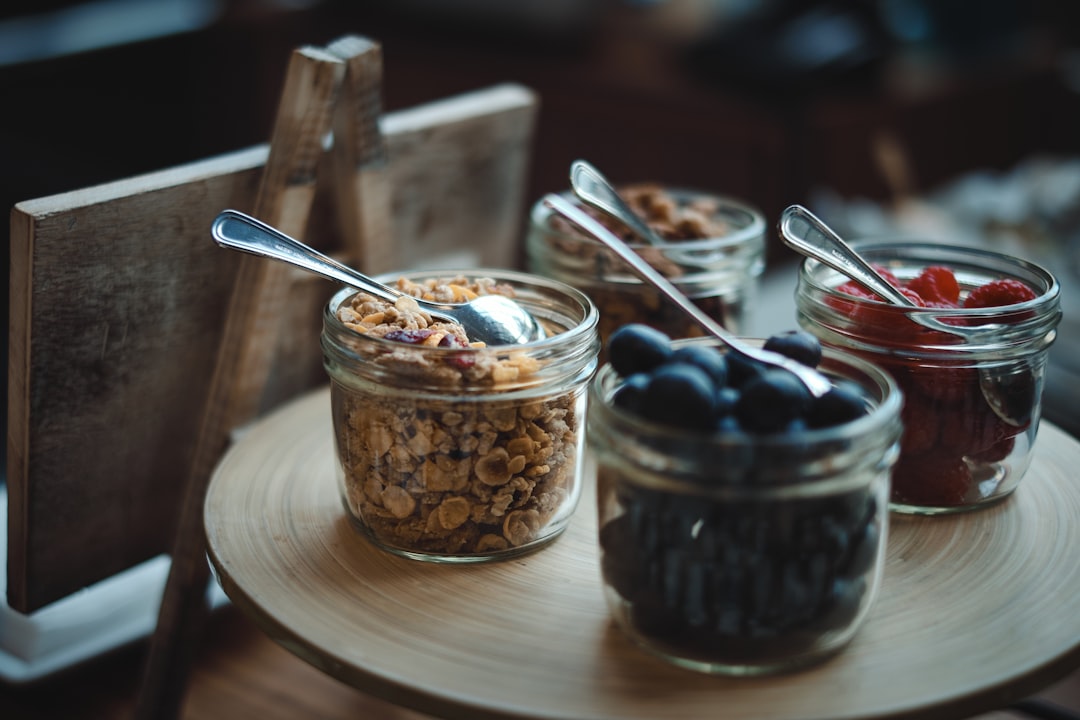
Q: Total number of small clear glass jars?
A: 4